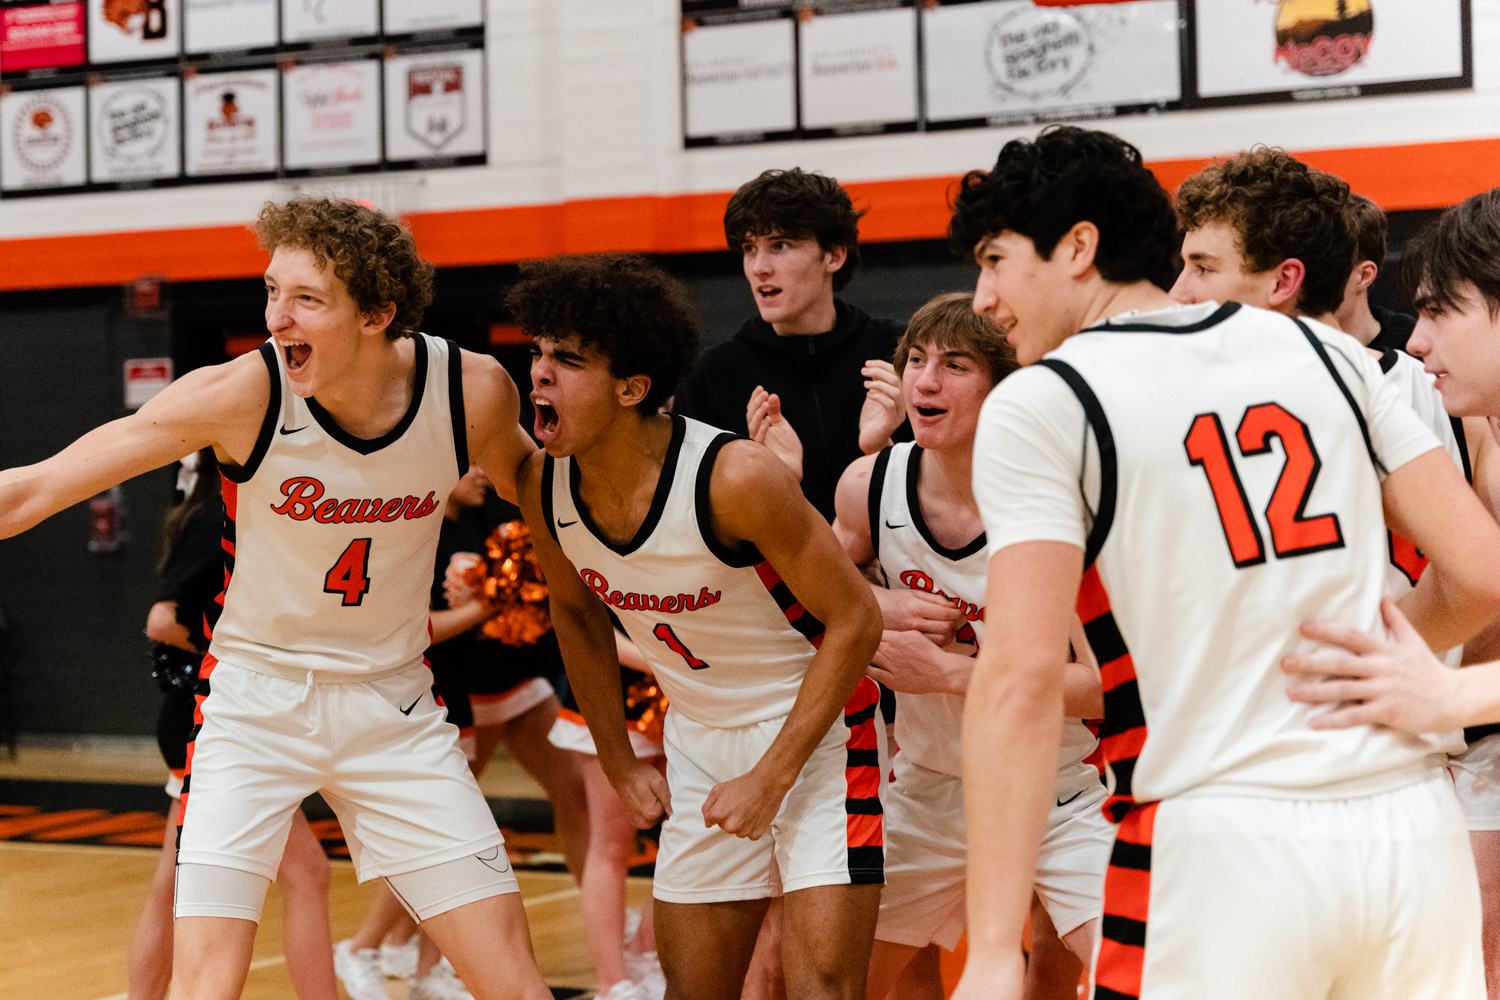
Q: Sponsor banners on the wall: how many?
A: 14